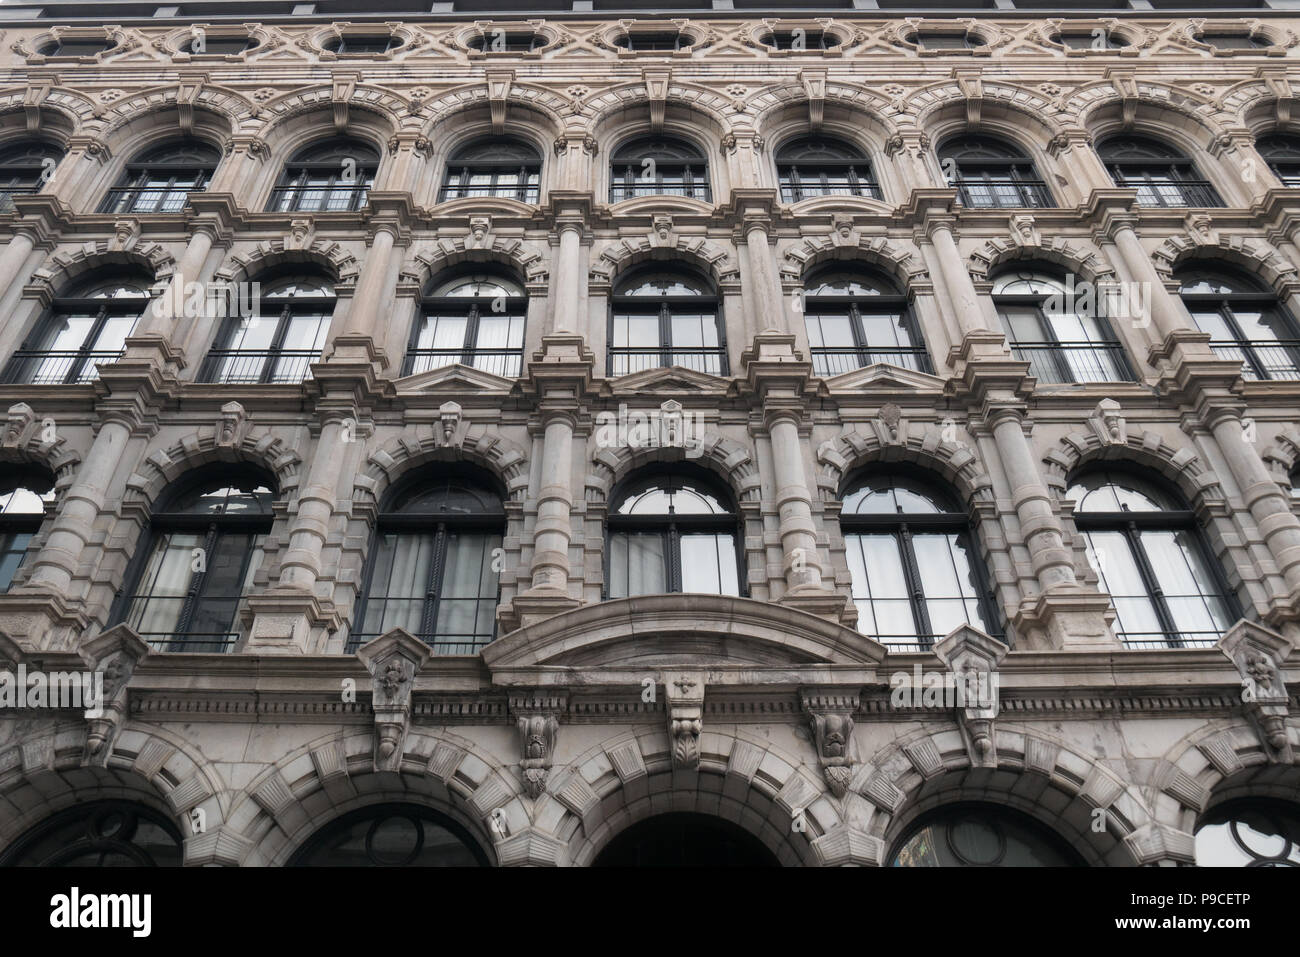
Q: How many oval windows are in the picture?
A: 9